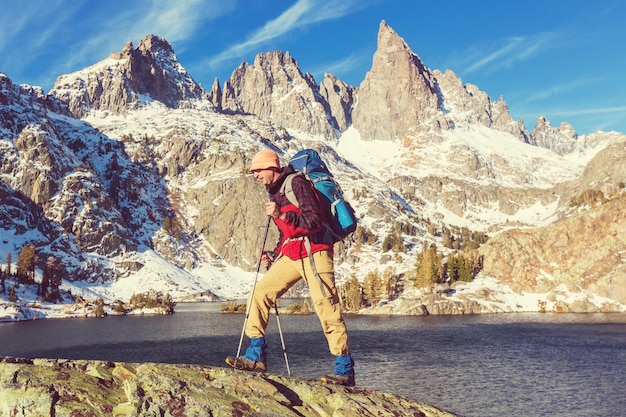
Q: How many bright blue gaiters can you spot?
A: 2